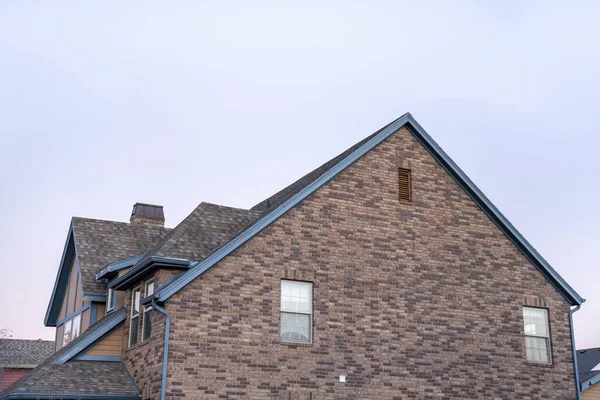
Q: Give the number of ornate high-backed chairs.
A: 0